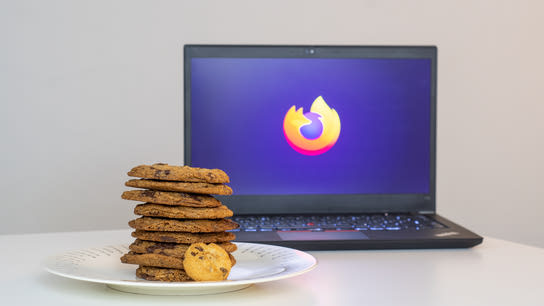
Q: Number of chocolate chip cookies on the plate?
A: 10